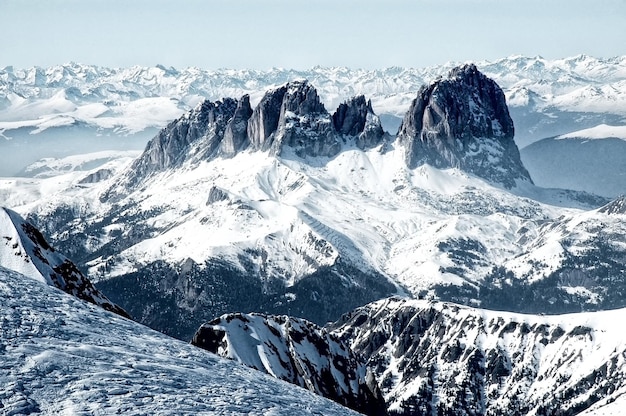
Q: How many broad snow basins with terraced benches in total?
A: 1